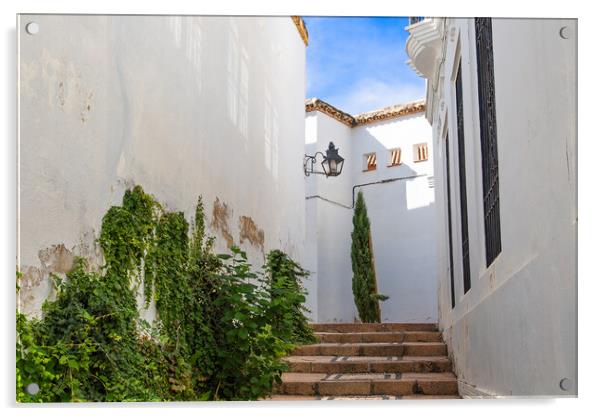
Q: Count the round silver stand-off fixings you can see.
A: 4